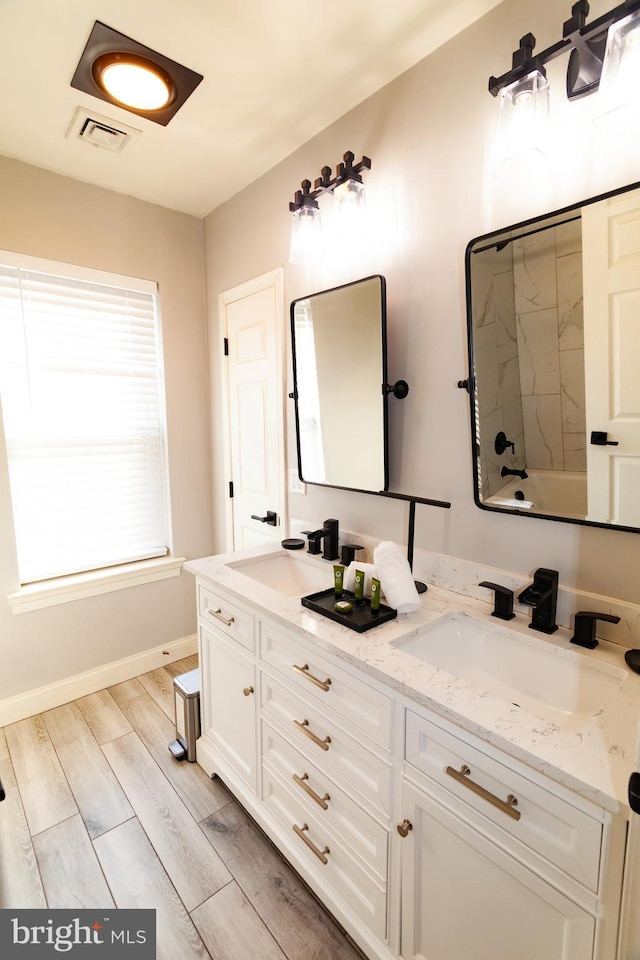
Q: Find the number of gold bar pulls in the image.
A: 6